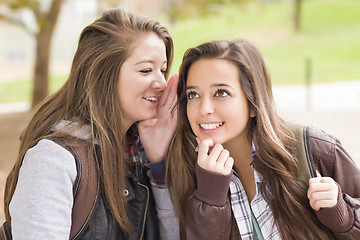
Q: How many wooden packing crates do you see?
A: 0